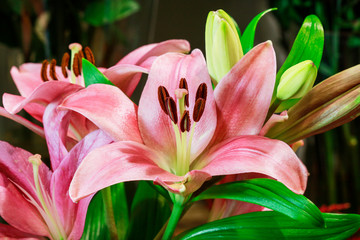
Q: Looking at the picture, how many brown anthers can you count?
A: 12